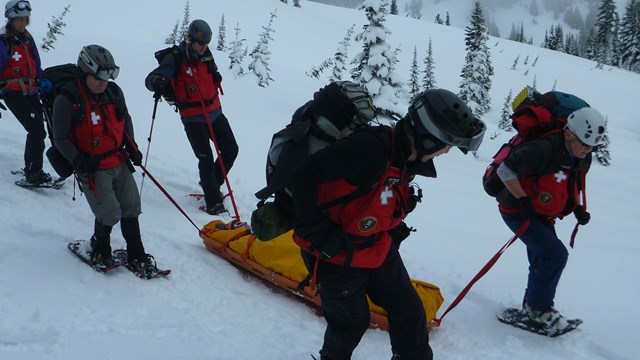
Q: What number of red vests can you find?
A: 5